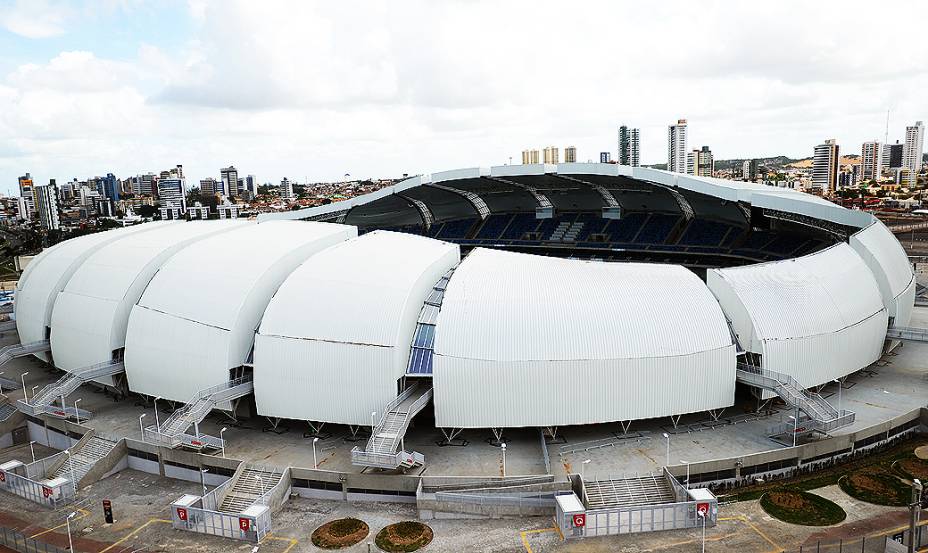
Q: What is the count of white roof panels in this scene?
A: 7